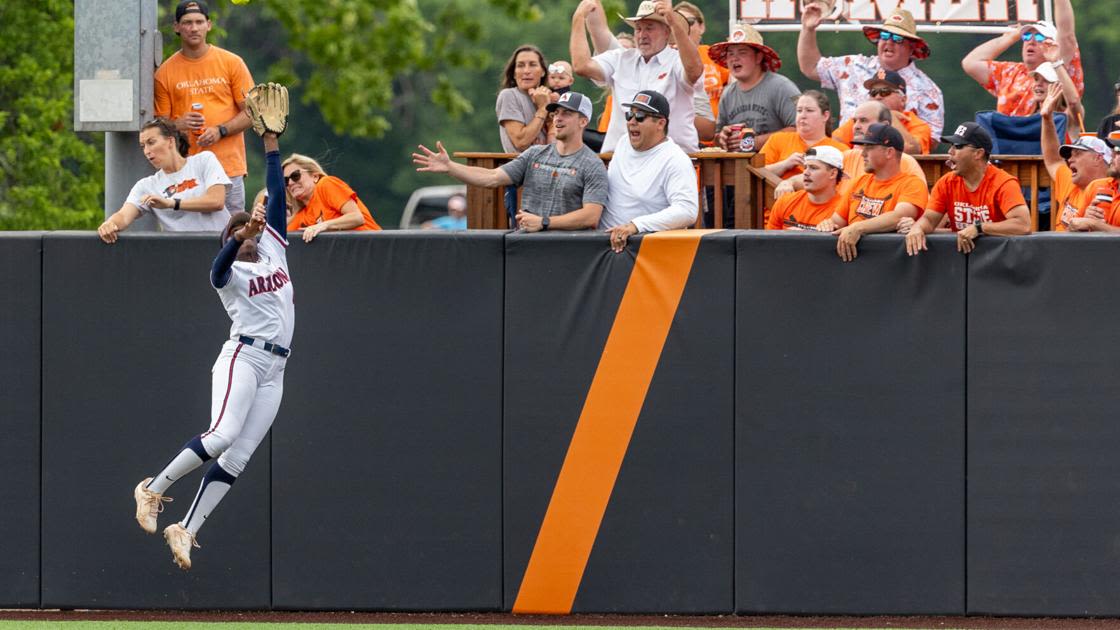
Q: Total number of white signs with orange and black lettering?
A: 1